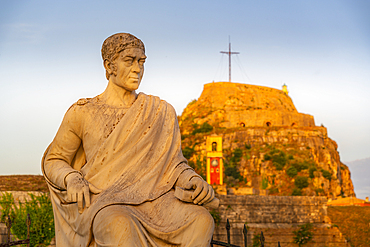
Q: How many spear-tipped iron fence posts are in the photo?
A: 6